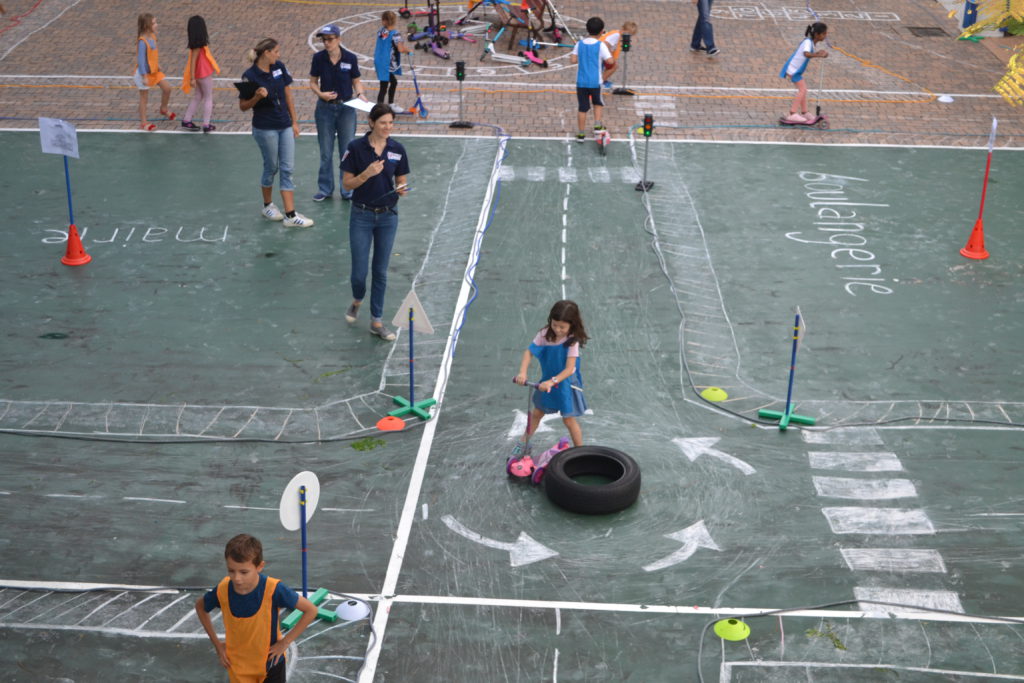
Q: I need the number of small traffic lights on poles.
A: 3